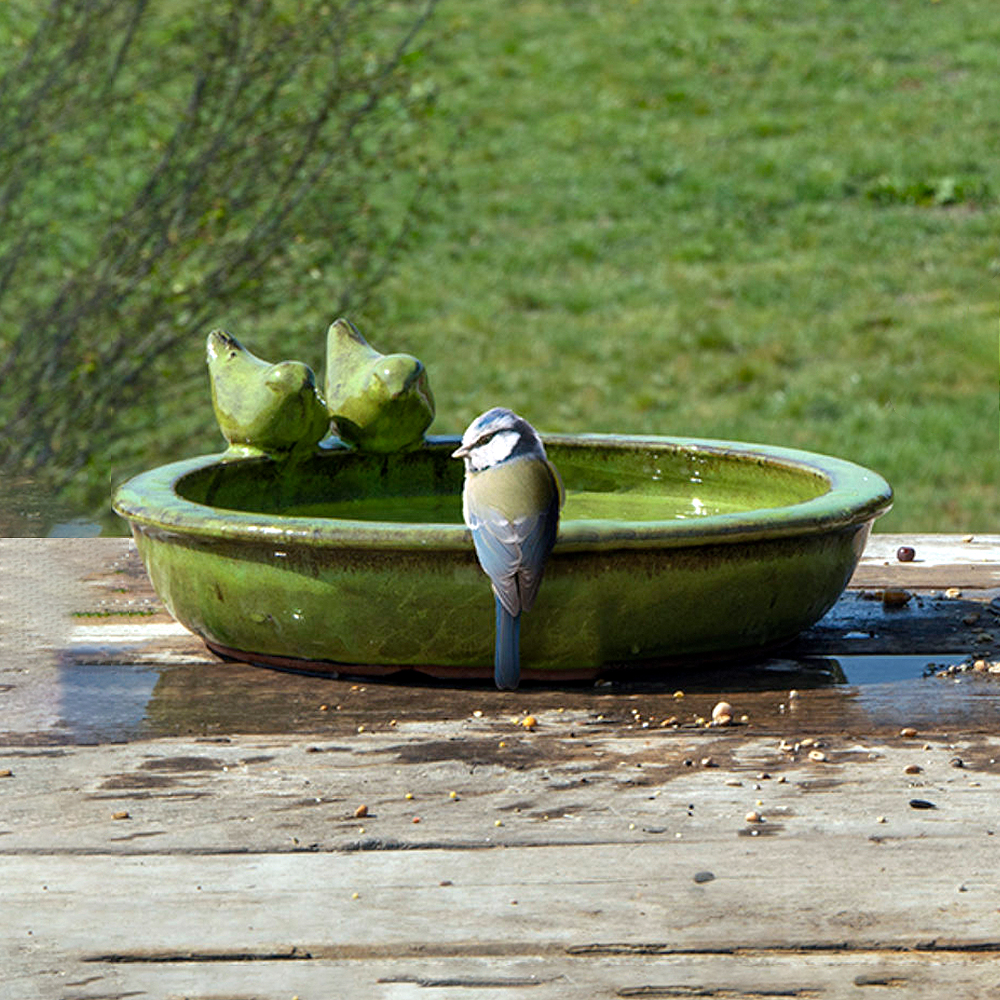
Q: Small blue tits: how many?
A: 1